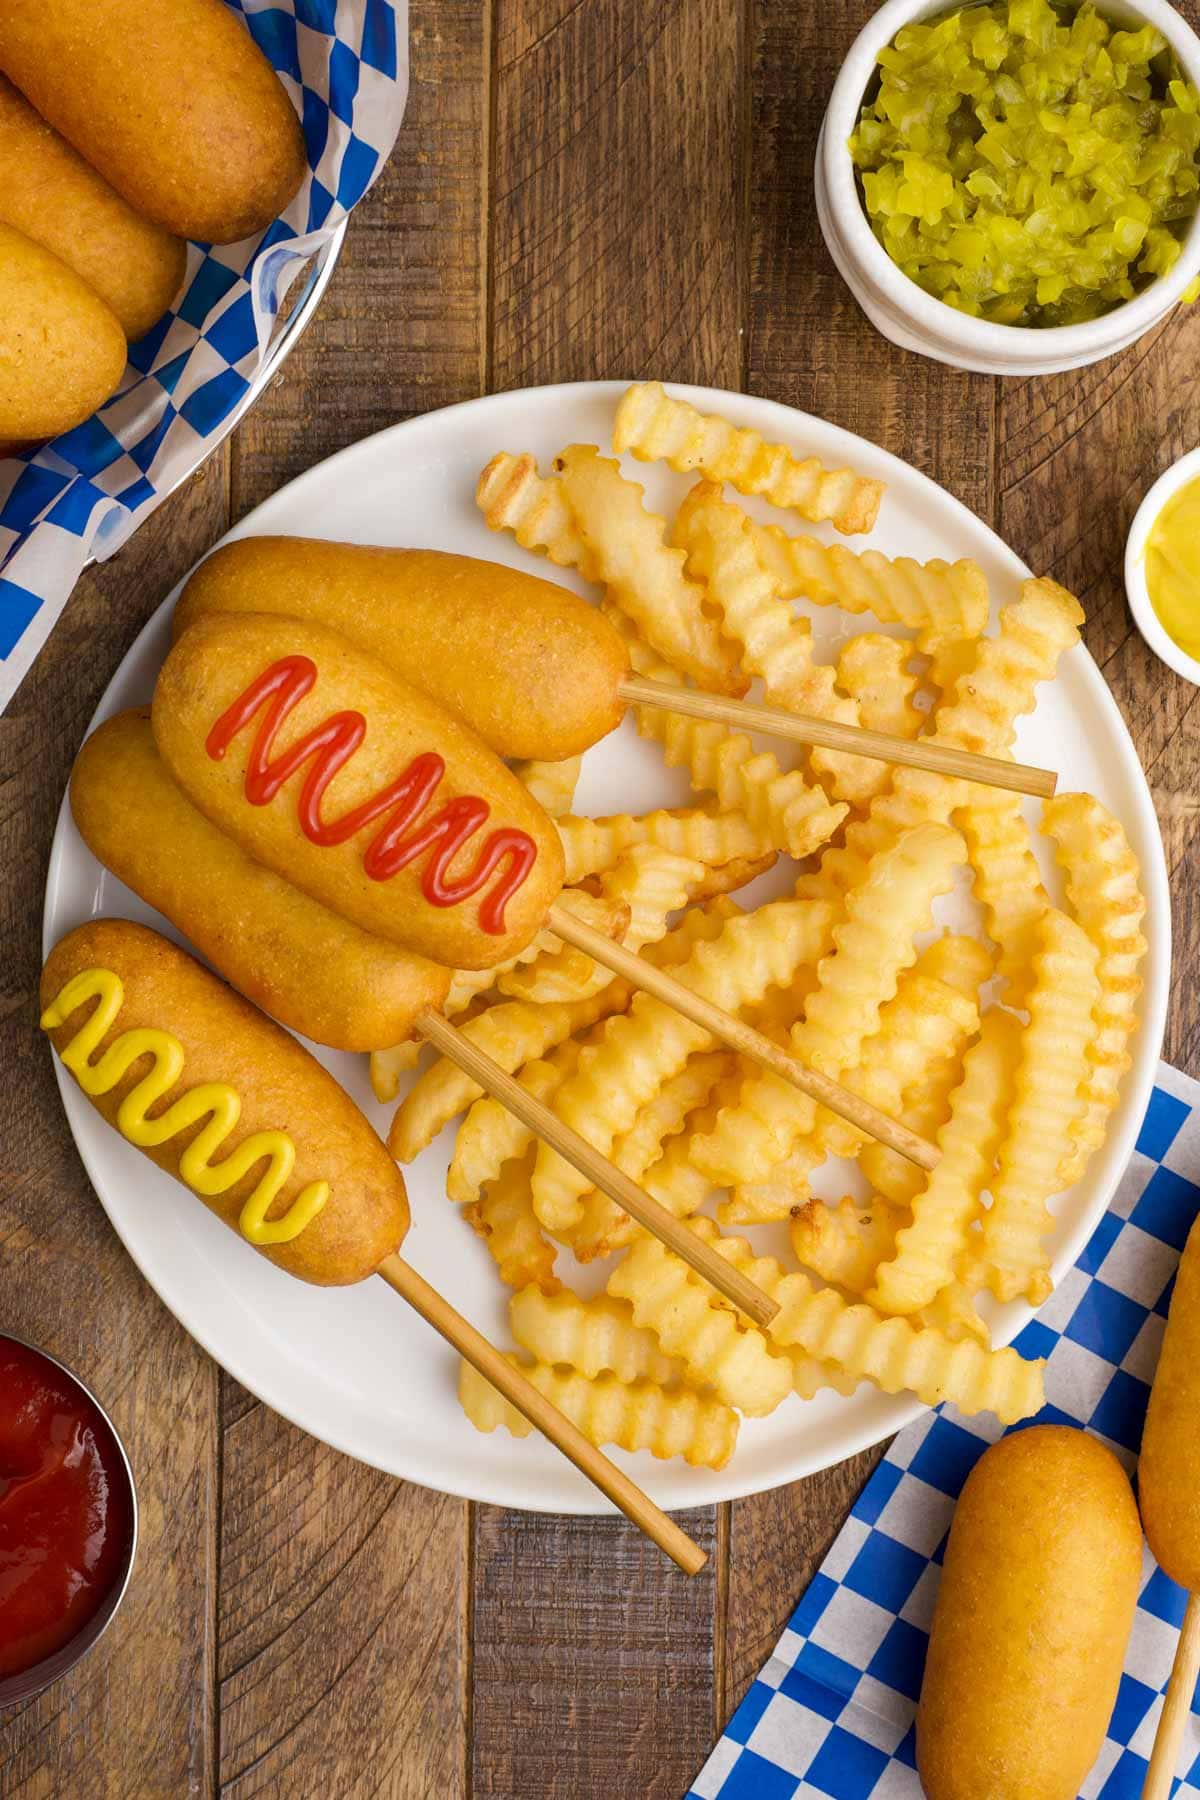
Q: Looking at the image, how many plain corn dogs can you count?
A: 7